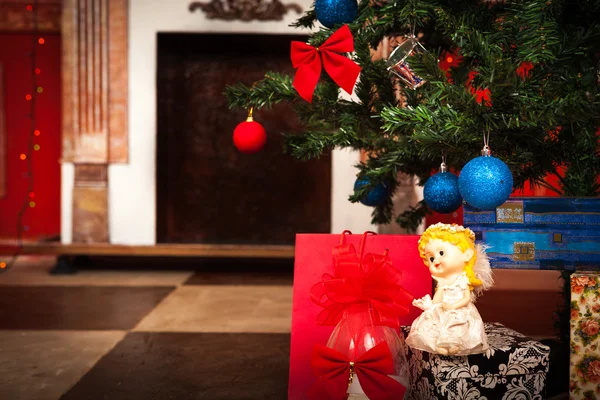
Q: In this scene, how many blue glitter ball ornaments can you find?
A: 4